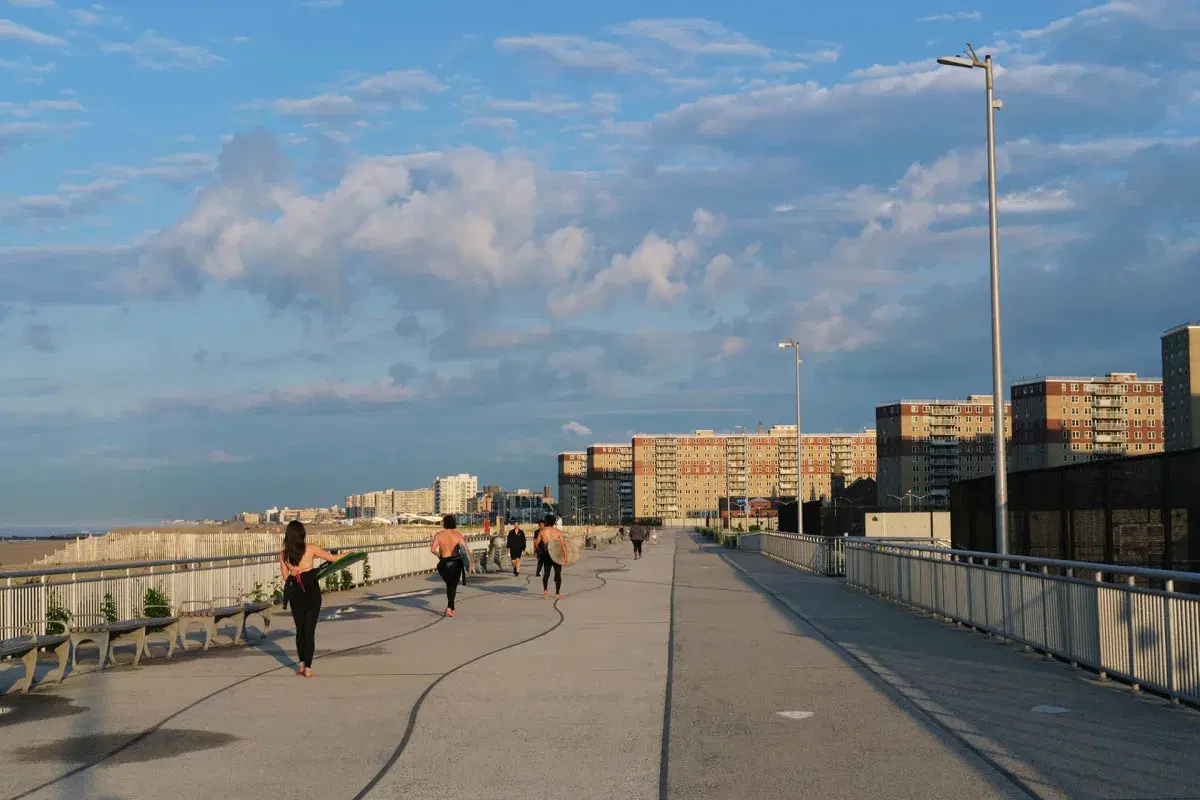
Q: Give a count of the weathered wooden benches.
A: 3